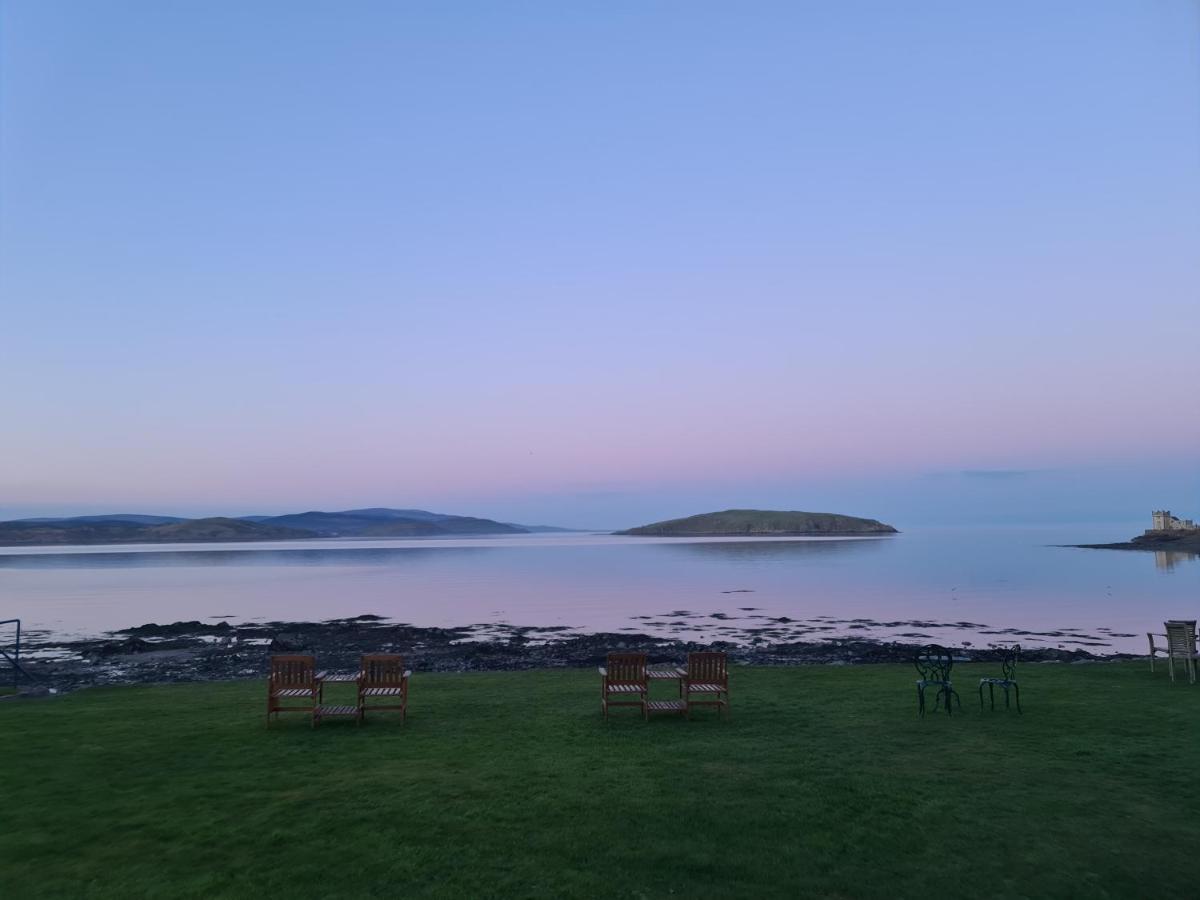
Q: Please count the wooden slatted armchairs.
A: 4